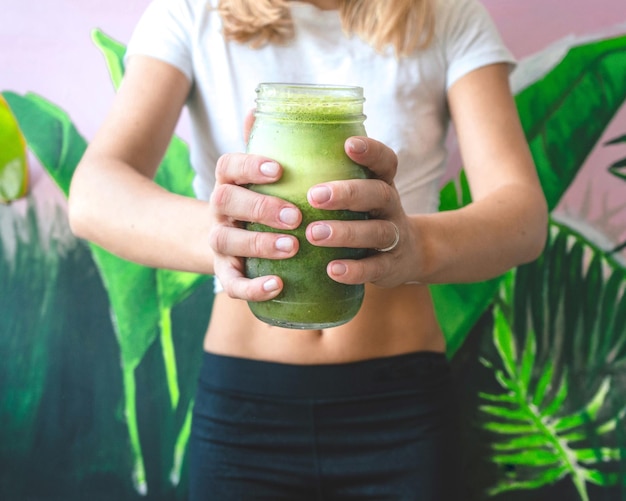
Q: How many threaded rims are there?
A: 1